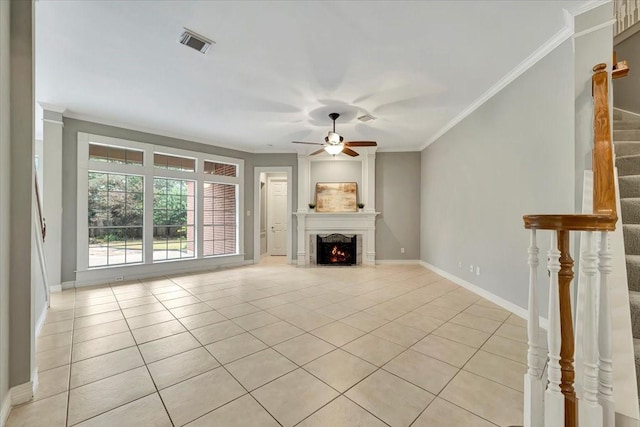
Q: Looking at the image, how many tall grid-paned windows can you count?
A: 3